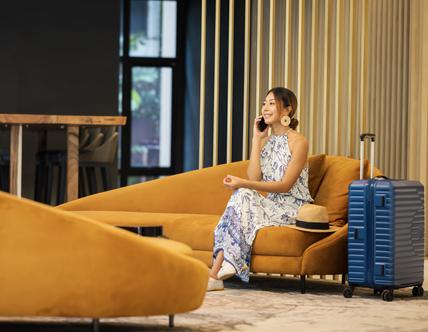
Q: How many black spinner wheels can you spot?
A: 4